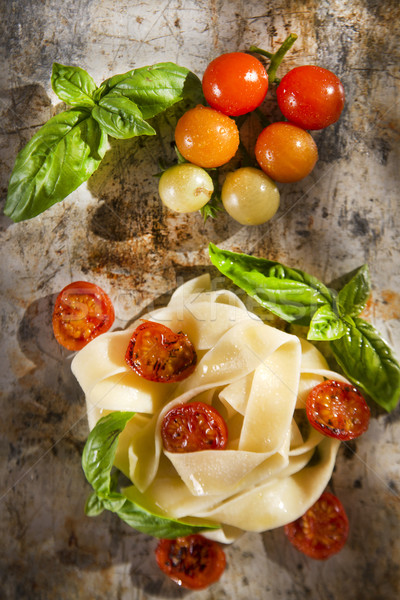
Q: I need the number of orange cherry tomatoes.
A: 2